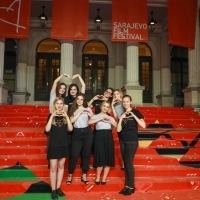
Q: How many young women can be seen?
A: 8